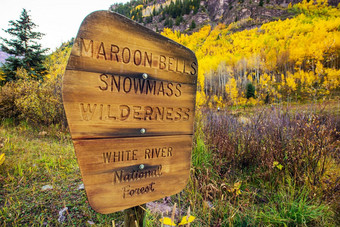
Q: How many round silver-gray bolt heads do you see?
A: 3